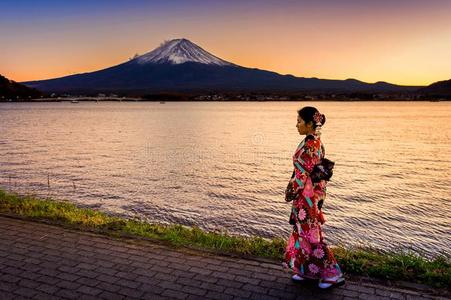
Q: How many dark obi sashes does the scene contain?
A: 1